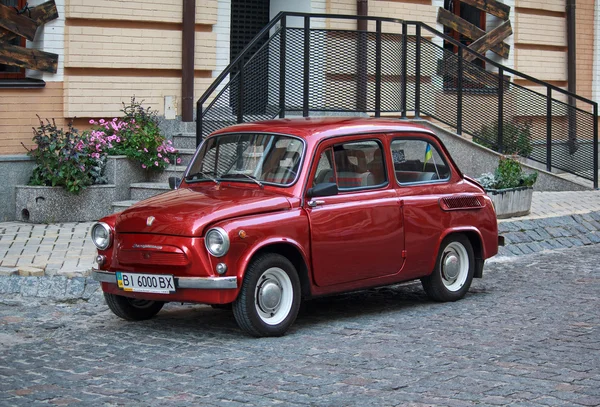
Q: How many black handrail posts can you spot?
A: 11